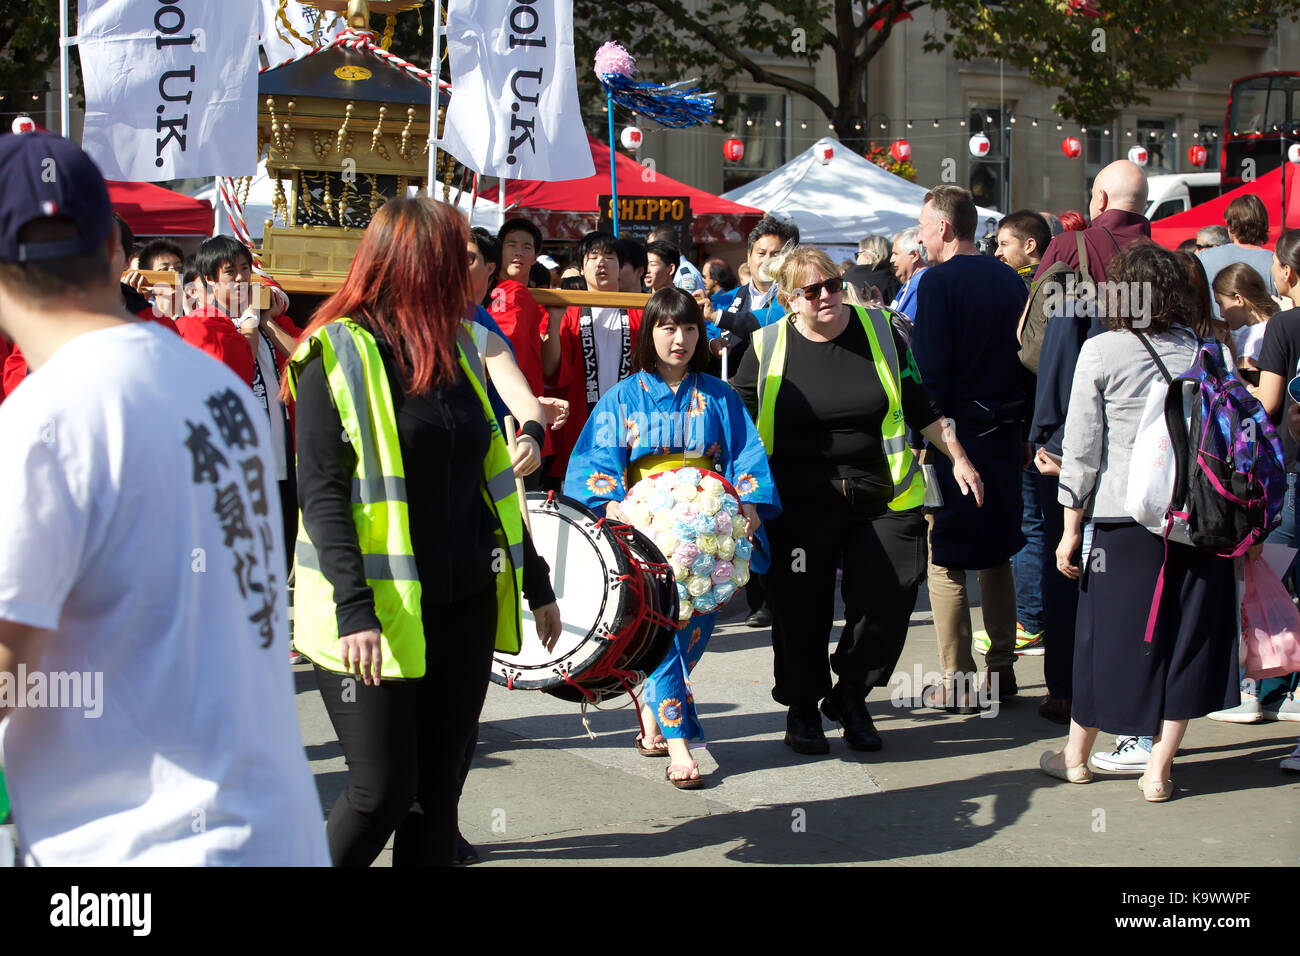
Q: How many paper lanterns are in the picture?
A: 10